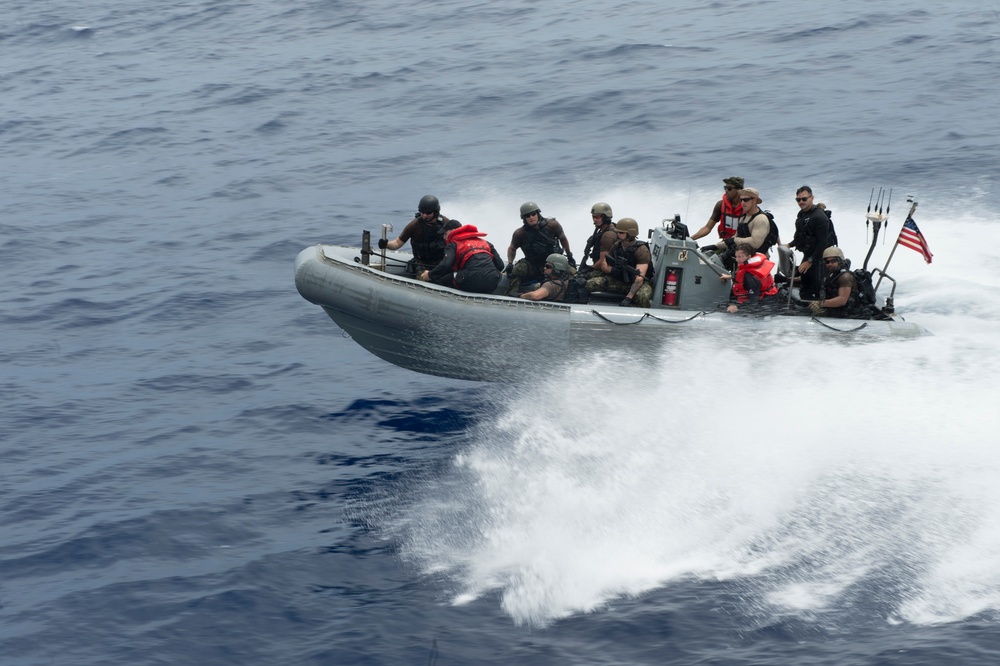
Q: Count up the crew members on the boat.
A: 11